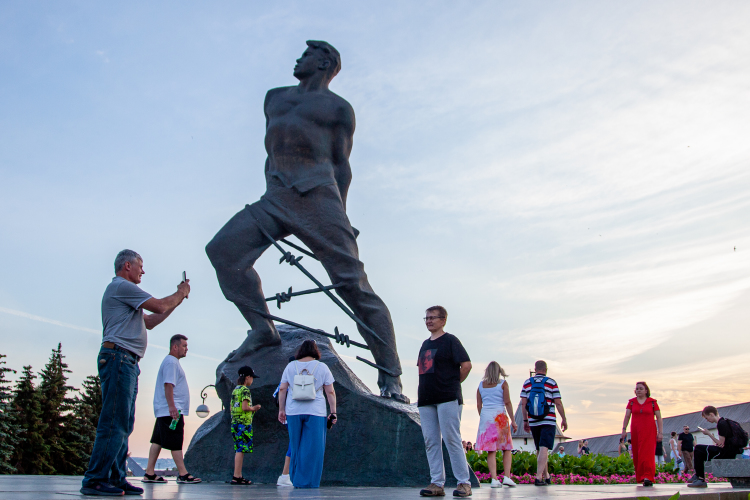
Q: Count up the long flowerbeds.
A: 1